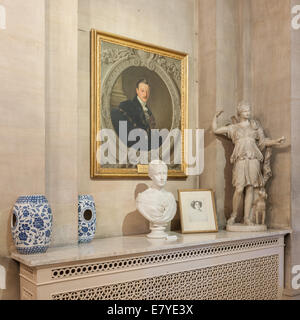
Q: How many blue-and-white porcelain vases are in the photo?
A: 2